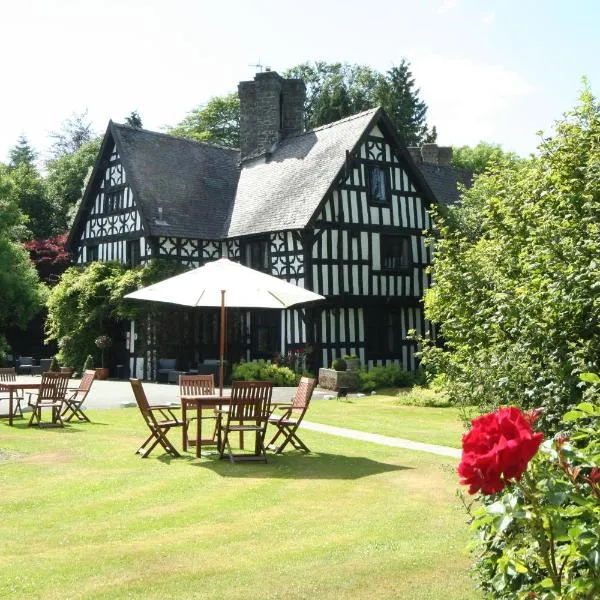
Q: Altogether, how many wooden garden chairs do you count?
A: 7